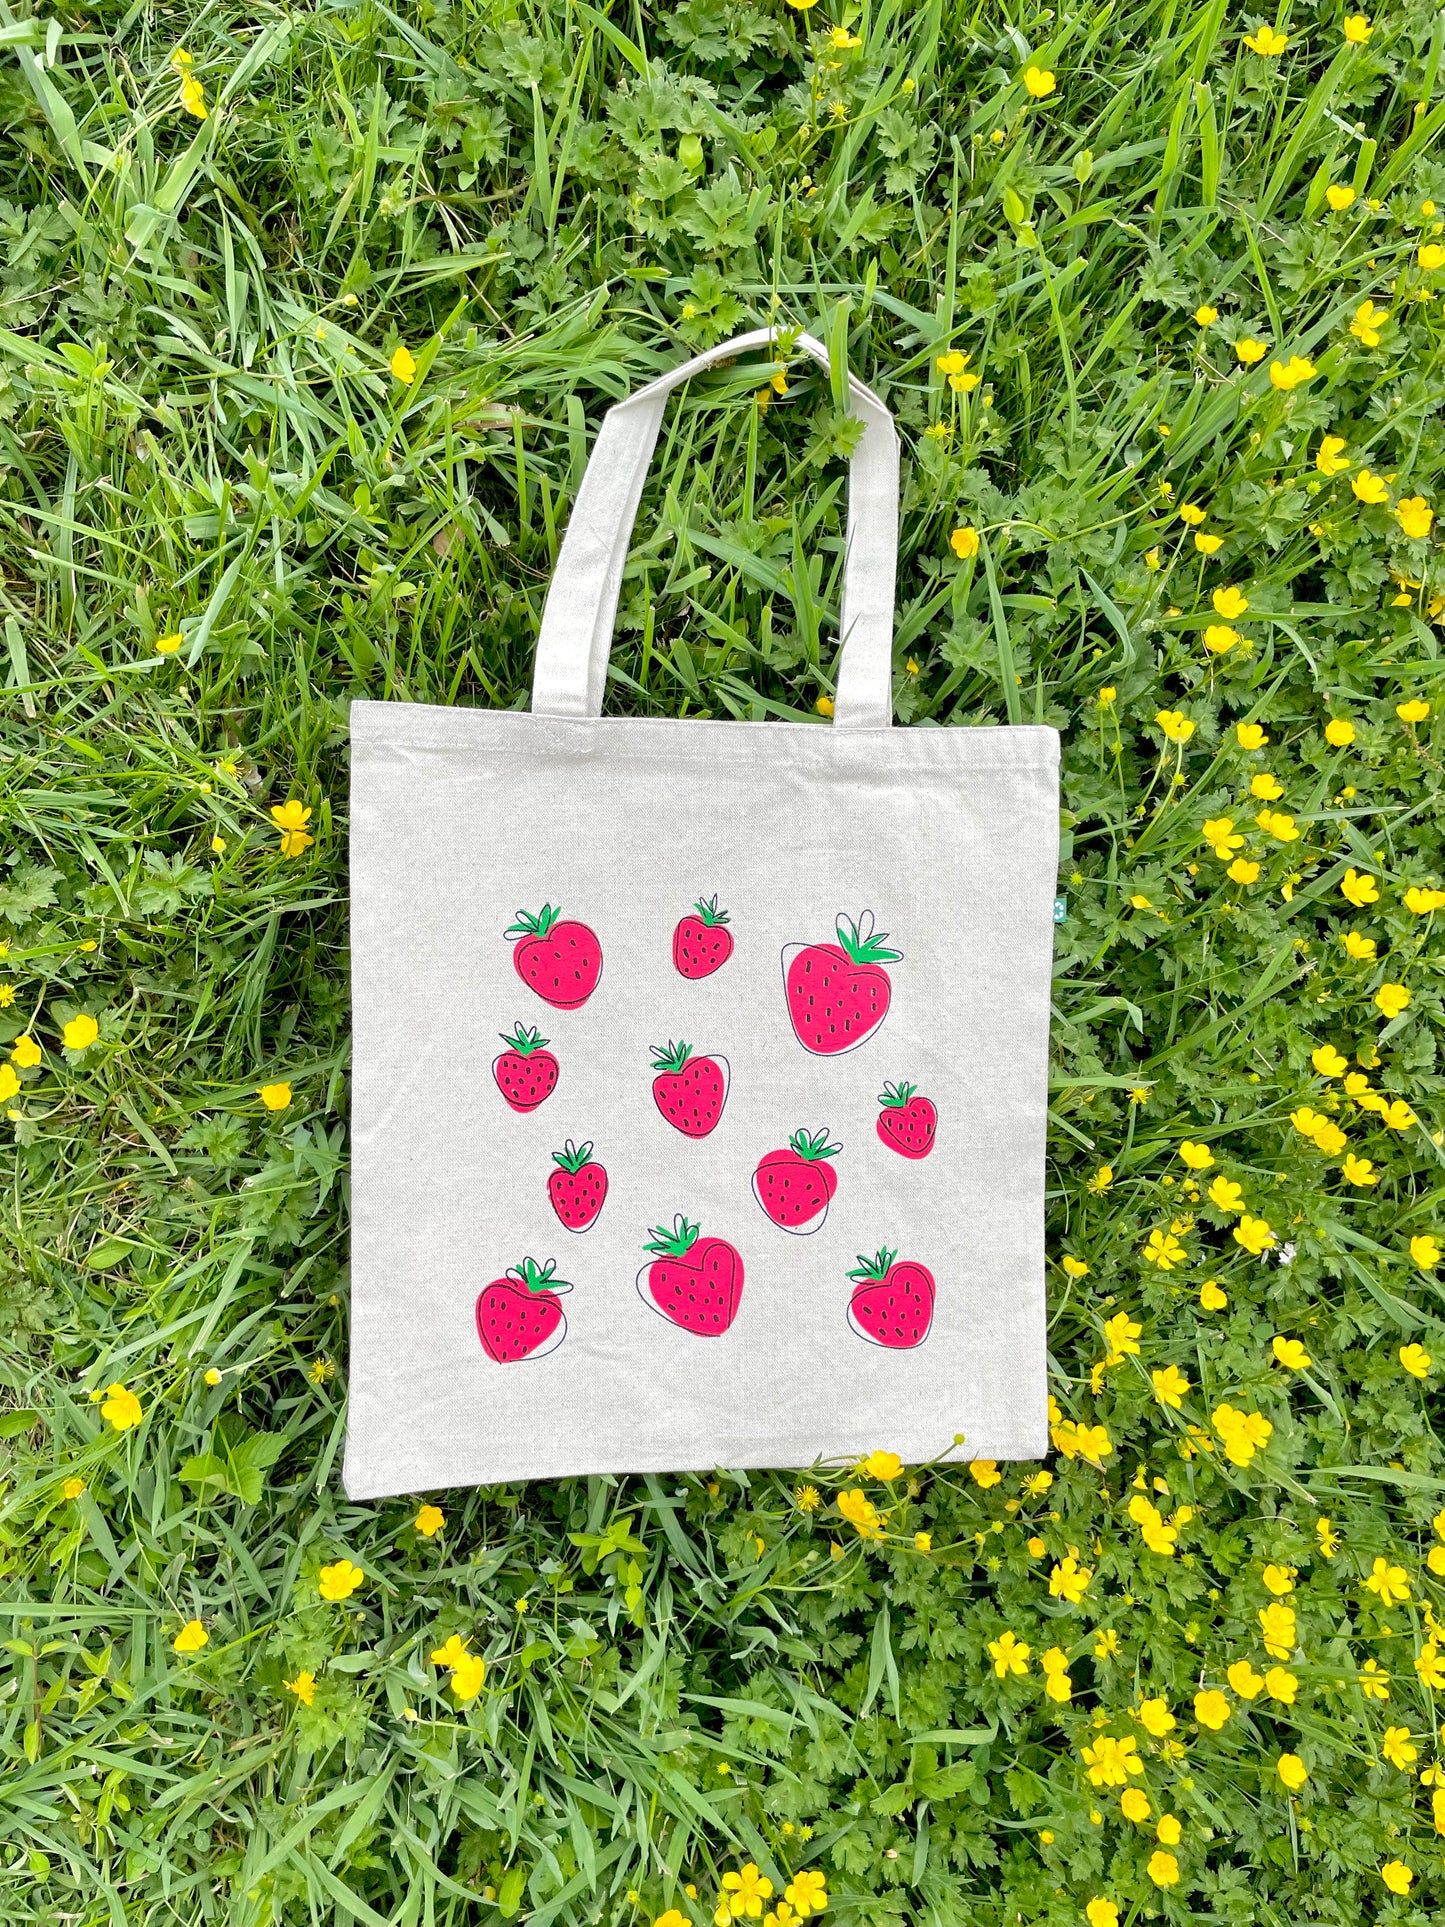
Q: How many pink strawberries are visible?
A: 11